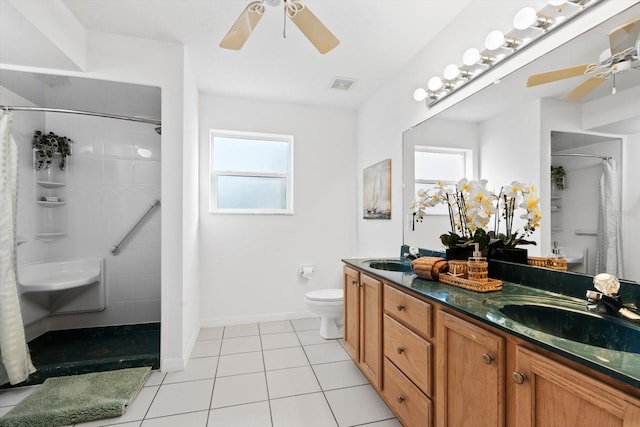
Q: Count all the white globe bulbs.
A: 7